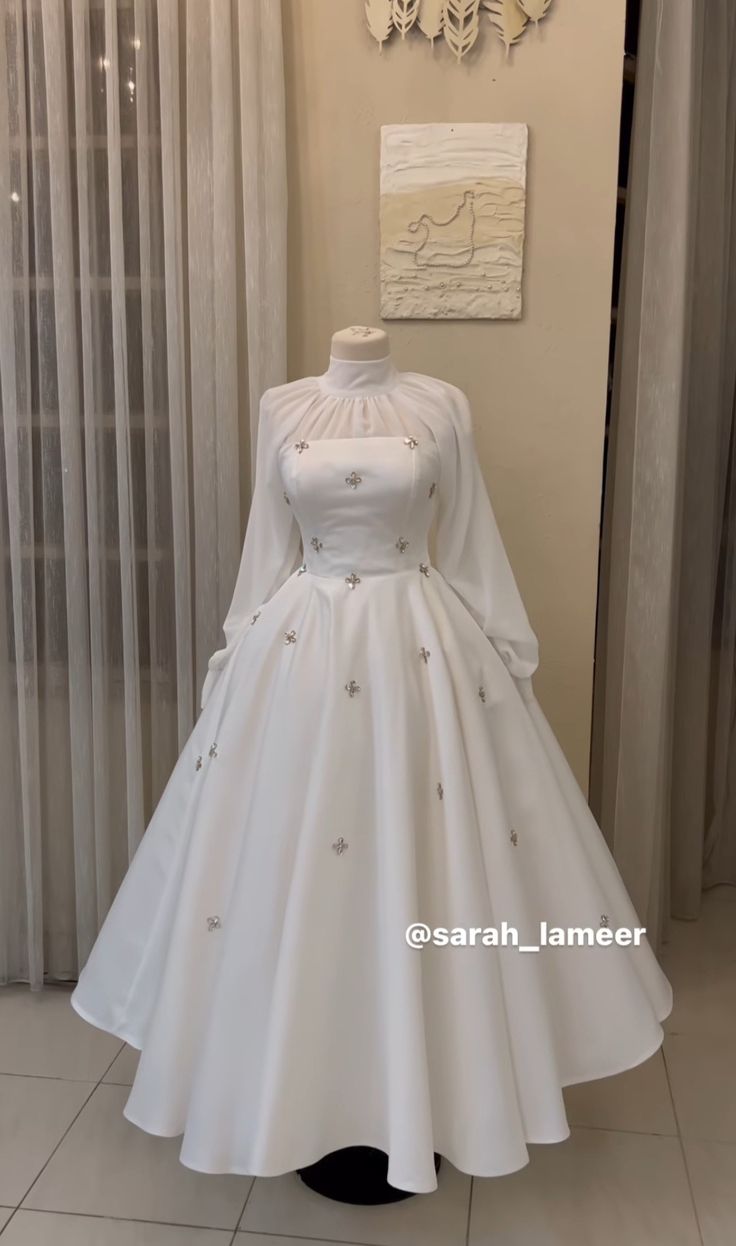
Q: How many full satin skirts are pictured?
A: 1